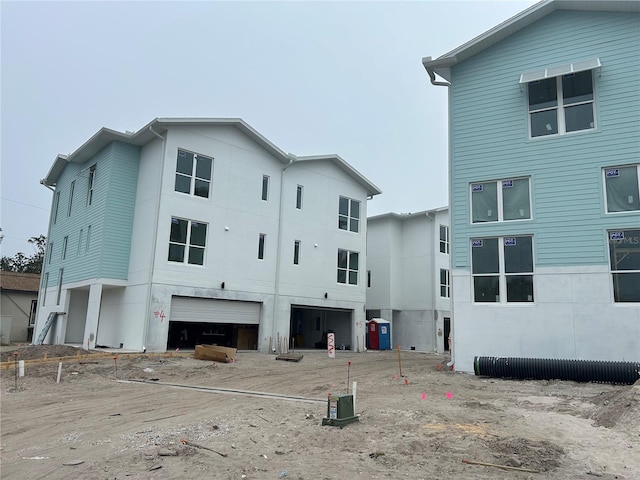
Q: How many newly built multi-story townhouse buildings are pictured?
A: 3